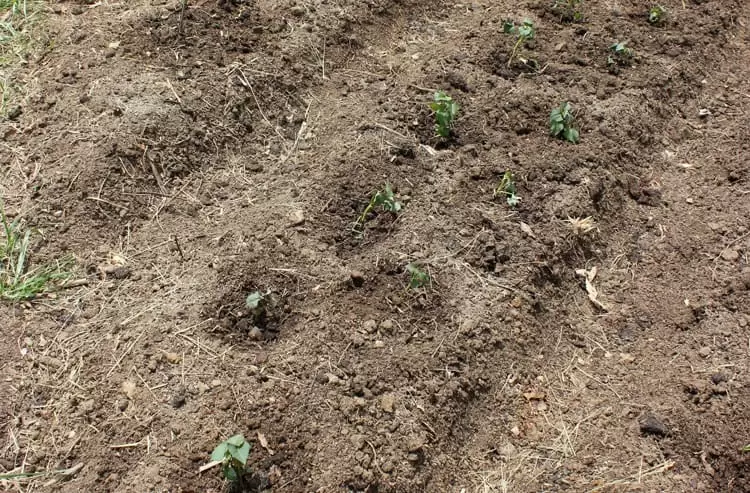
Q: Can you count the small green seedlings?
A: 11